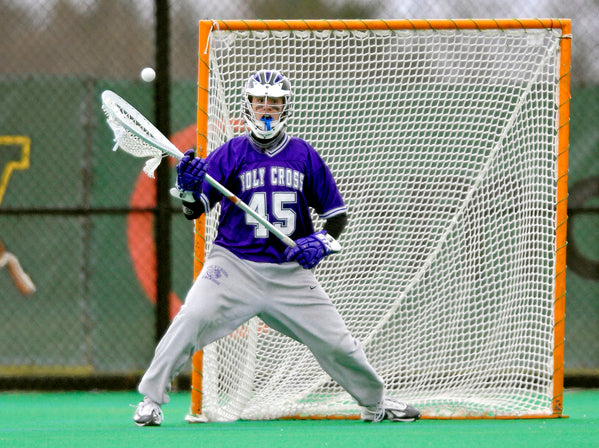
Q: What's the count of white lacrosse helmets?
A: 1